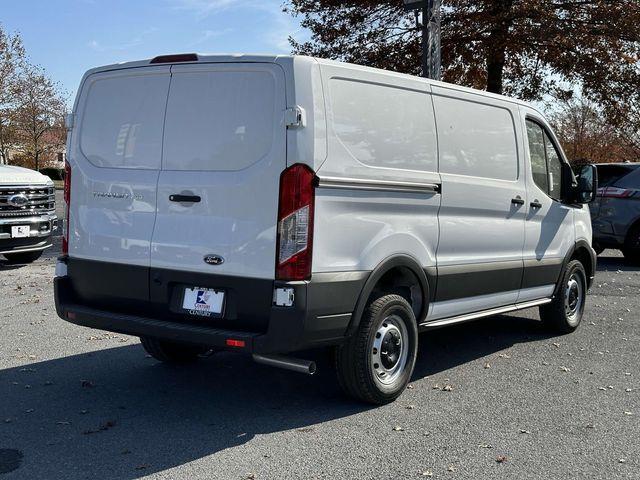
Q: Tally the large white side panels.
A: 2